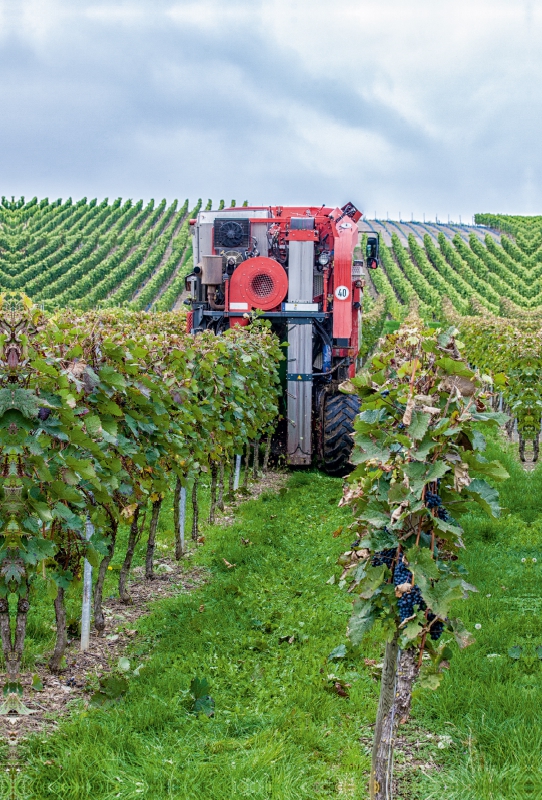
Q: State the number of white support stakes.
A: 3